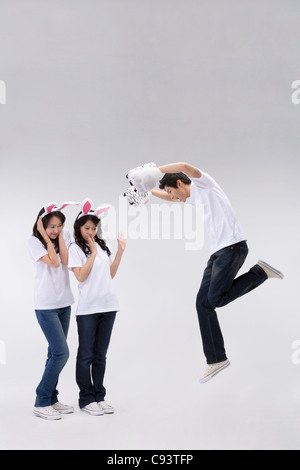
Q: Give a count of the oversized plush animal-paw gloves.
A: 2